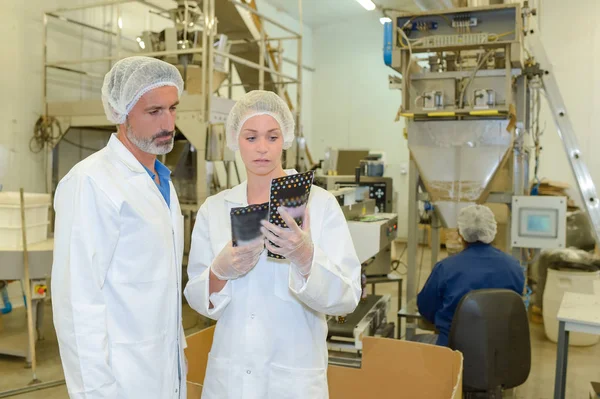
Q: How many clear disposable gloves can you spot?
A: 2